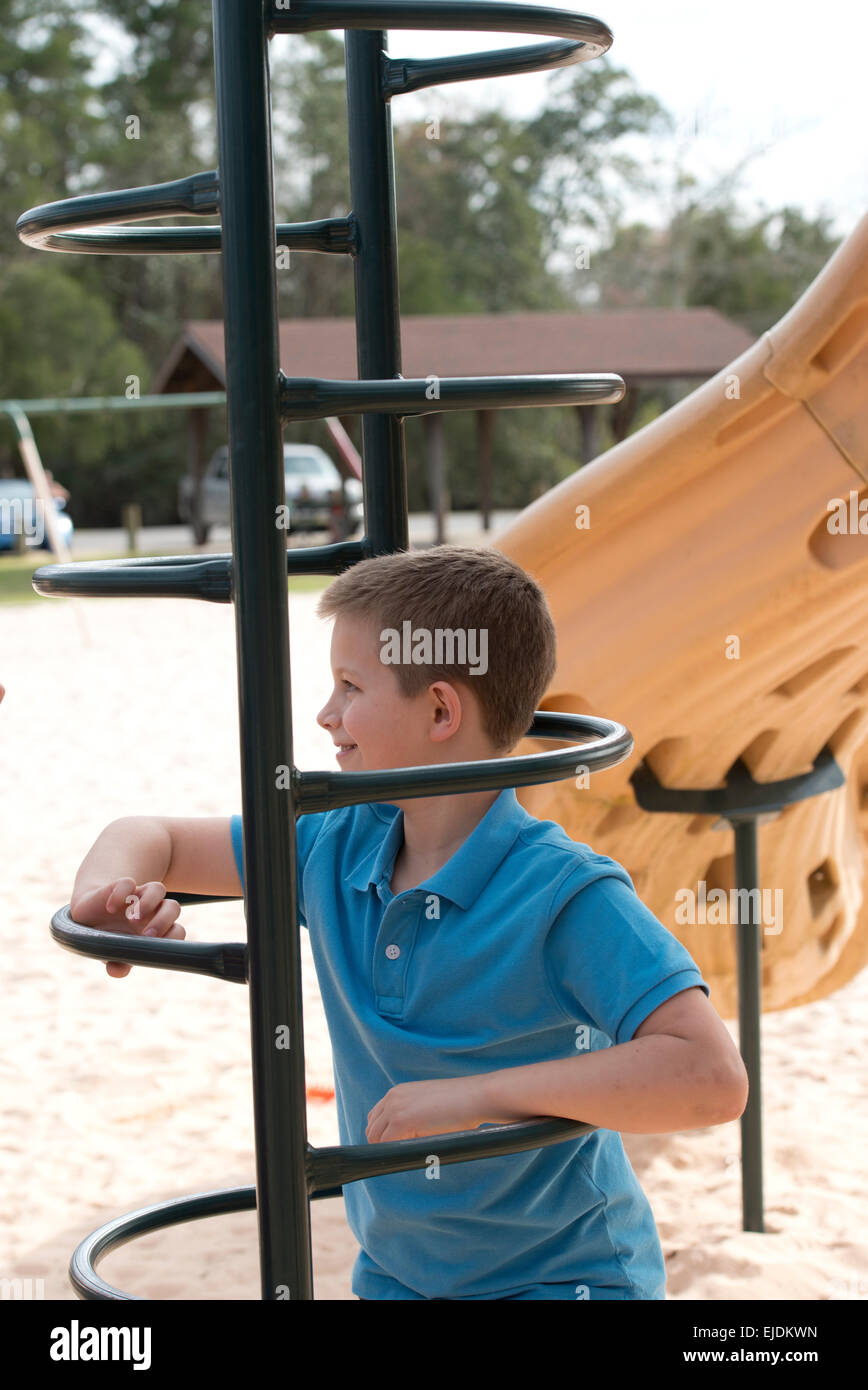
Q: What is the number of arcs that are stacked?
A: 8